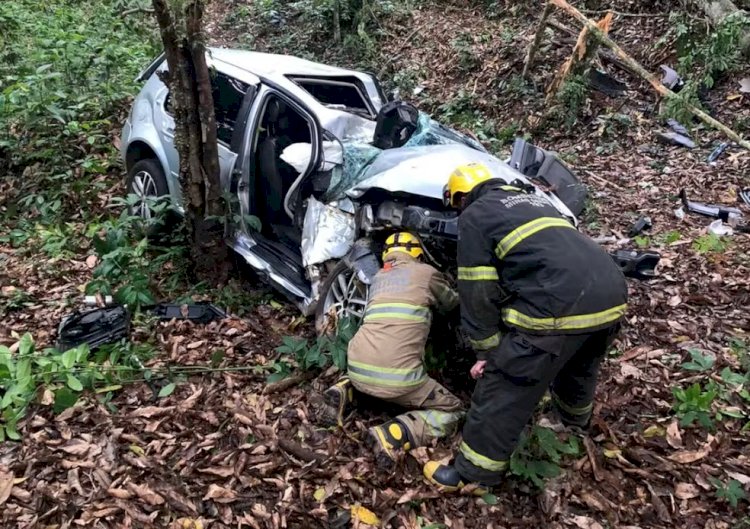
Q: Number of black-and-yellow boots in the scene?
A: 3